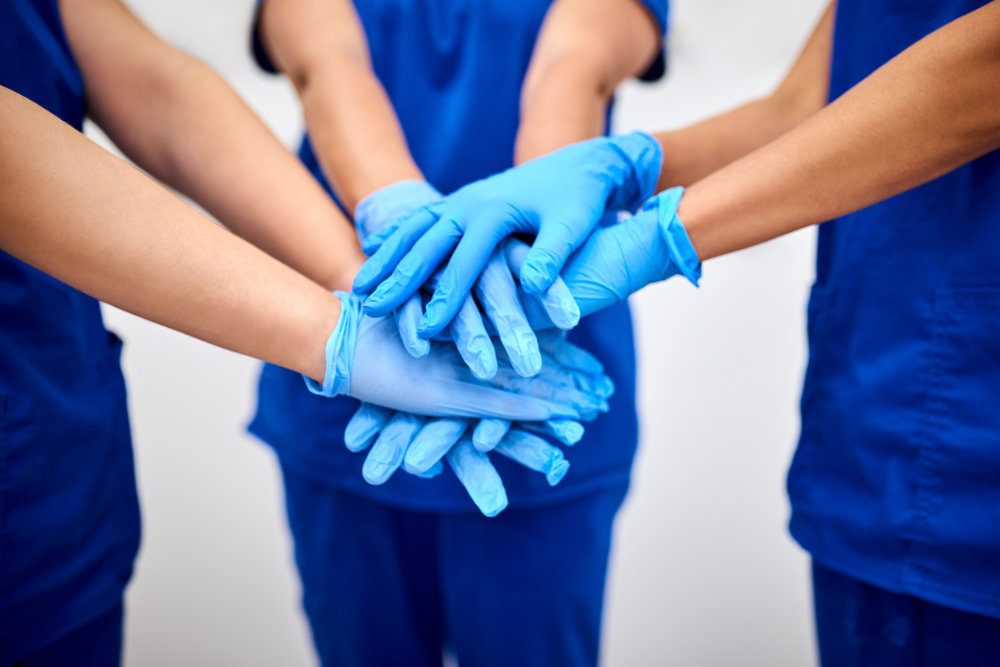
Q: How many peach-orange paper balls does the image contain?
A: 0